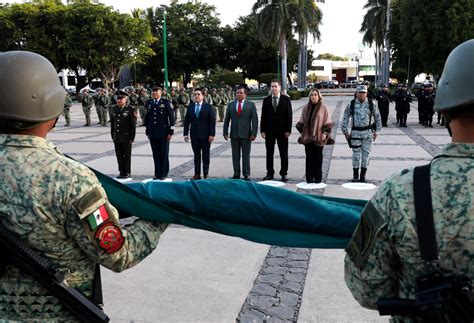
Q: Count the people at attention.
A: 7